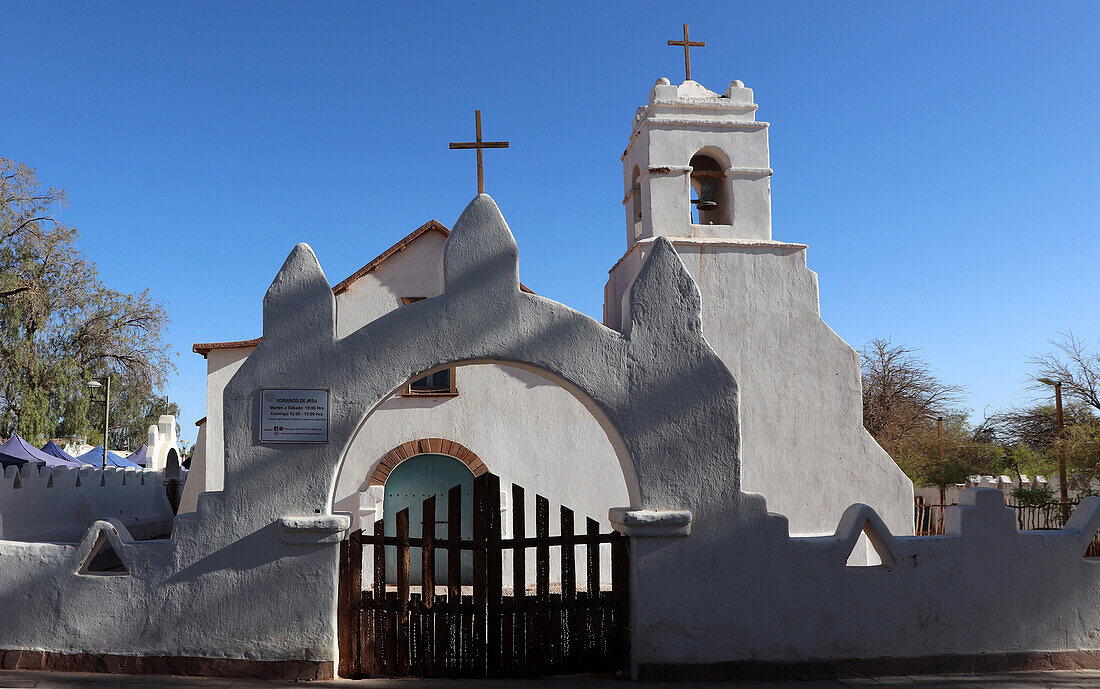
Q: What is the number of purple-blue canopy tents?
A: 4